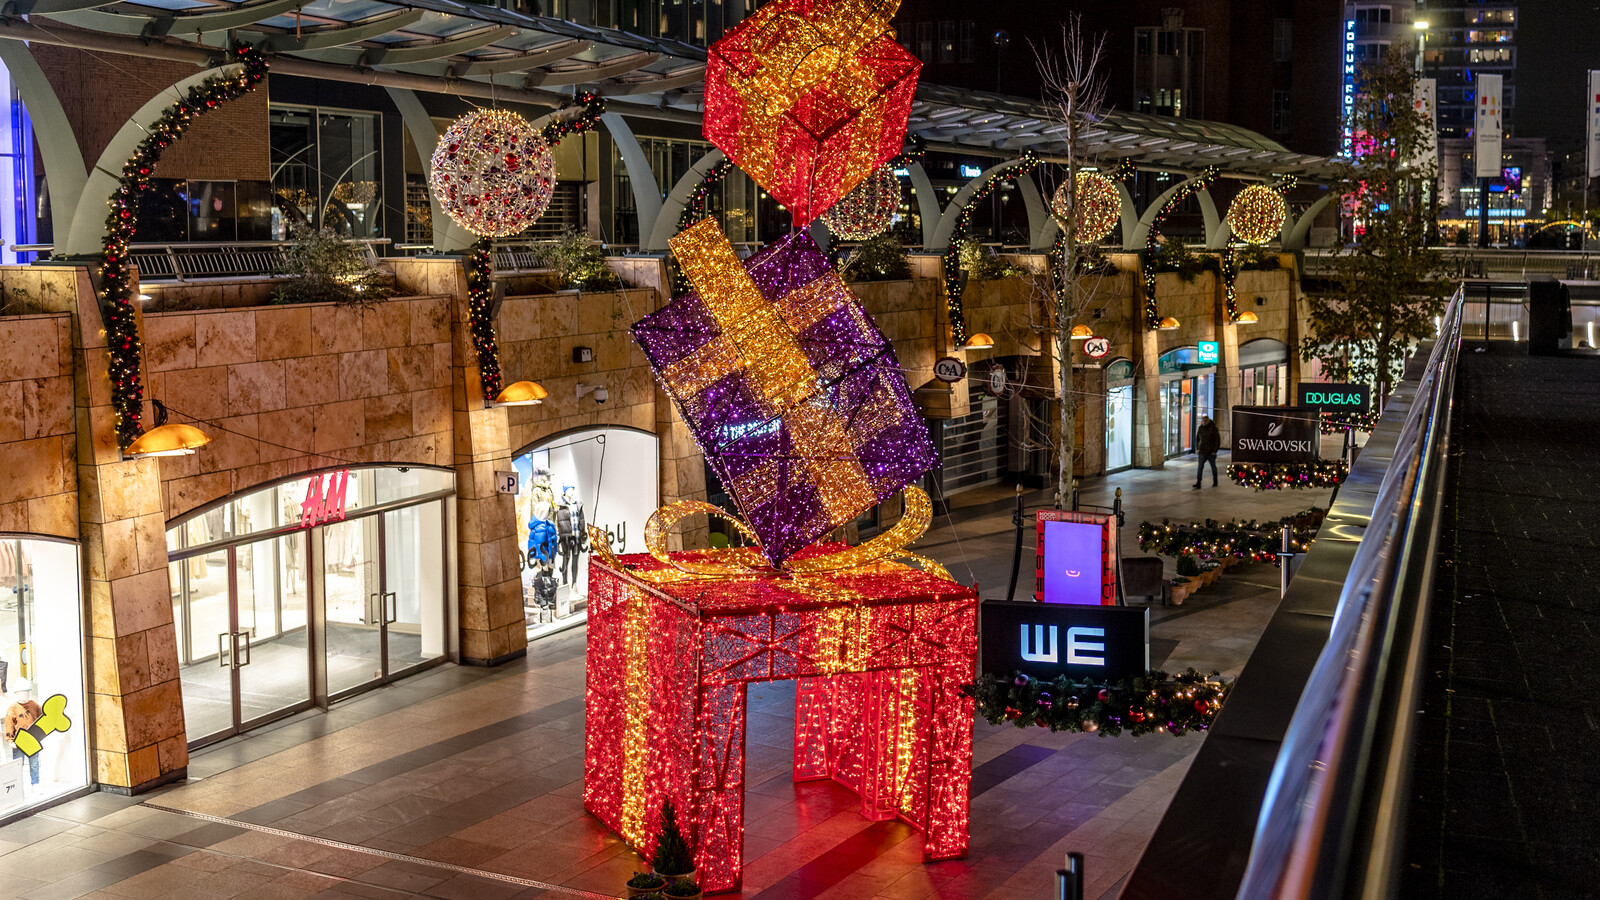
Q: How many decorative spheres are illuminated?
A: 4